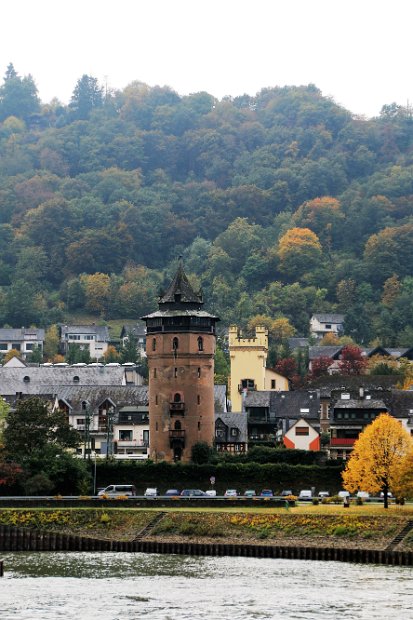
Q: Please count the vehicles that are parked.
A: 14